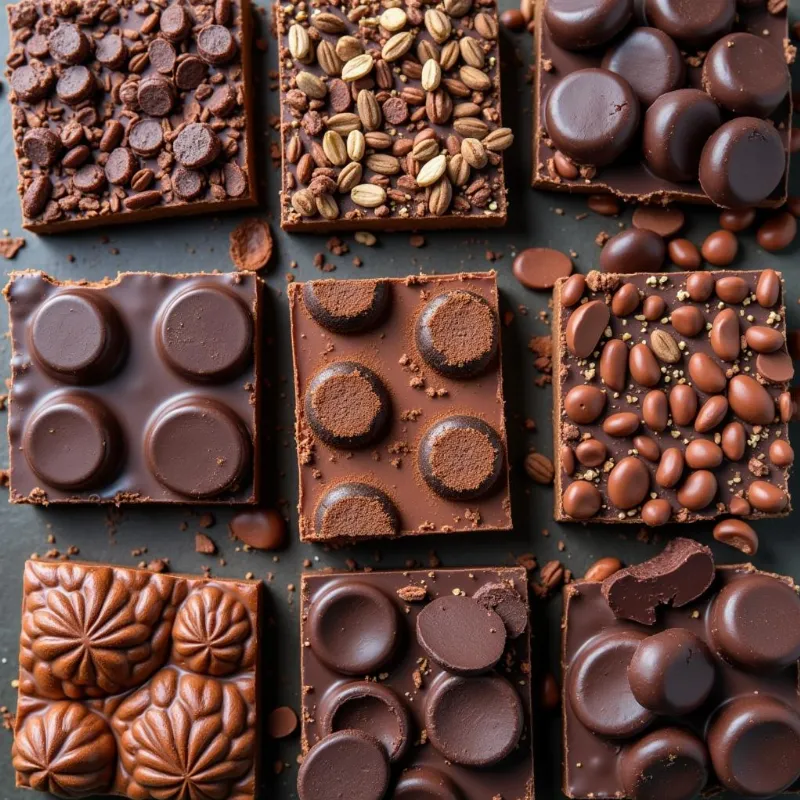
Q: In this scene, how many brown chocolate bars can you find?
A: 9